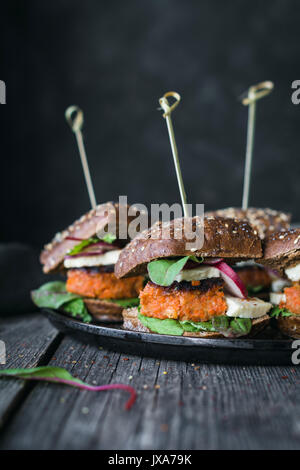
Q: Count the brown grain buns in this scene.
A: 4